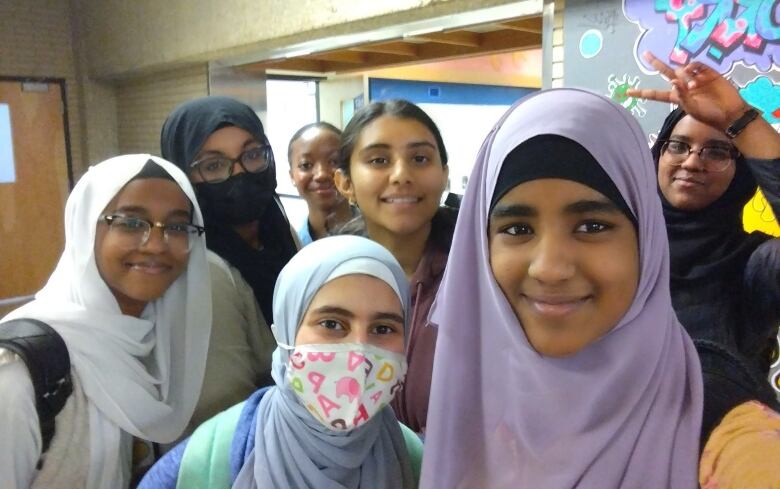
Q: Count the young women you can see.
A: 7